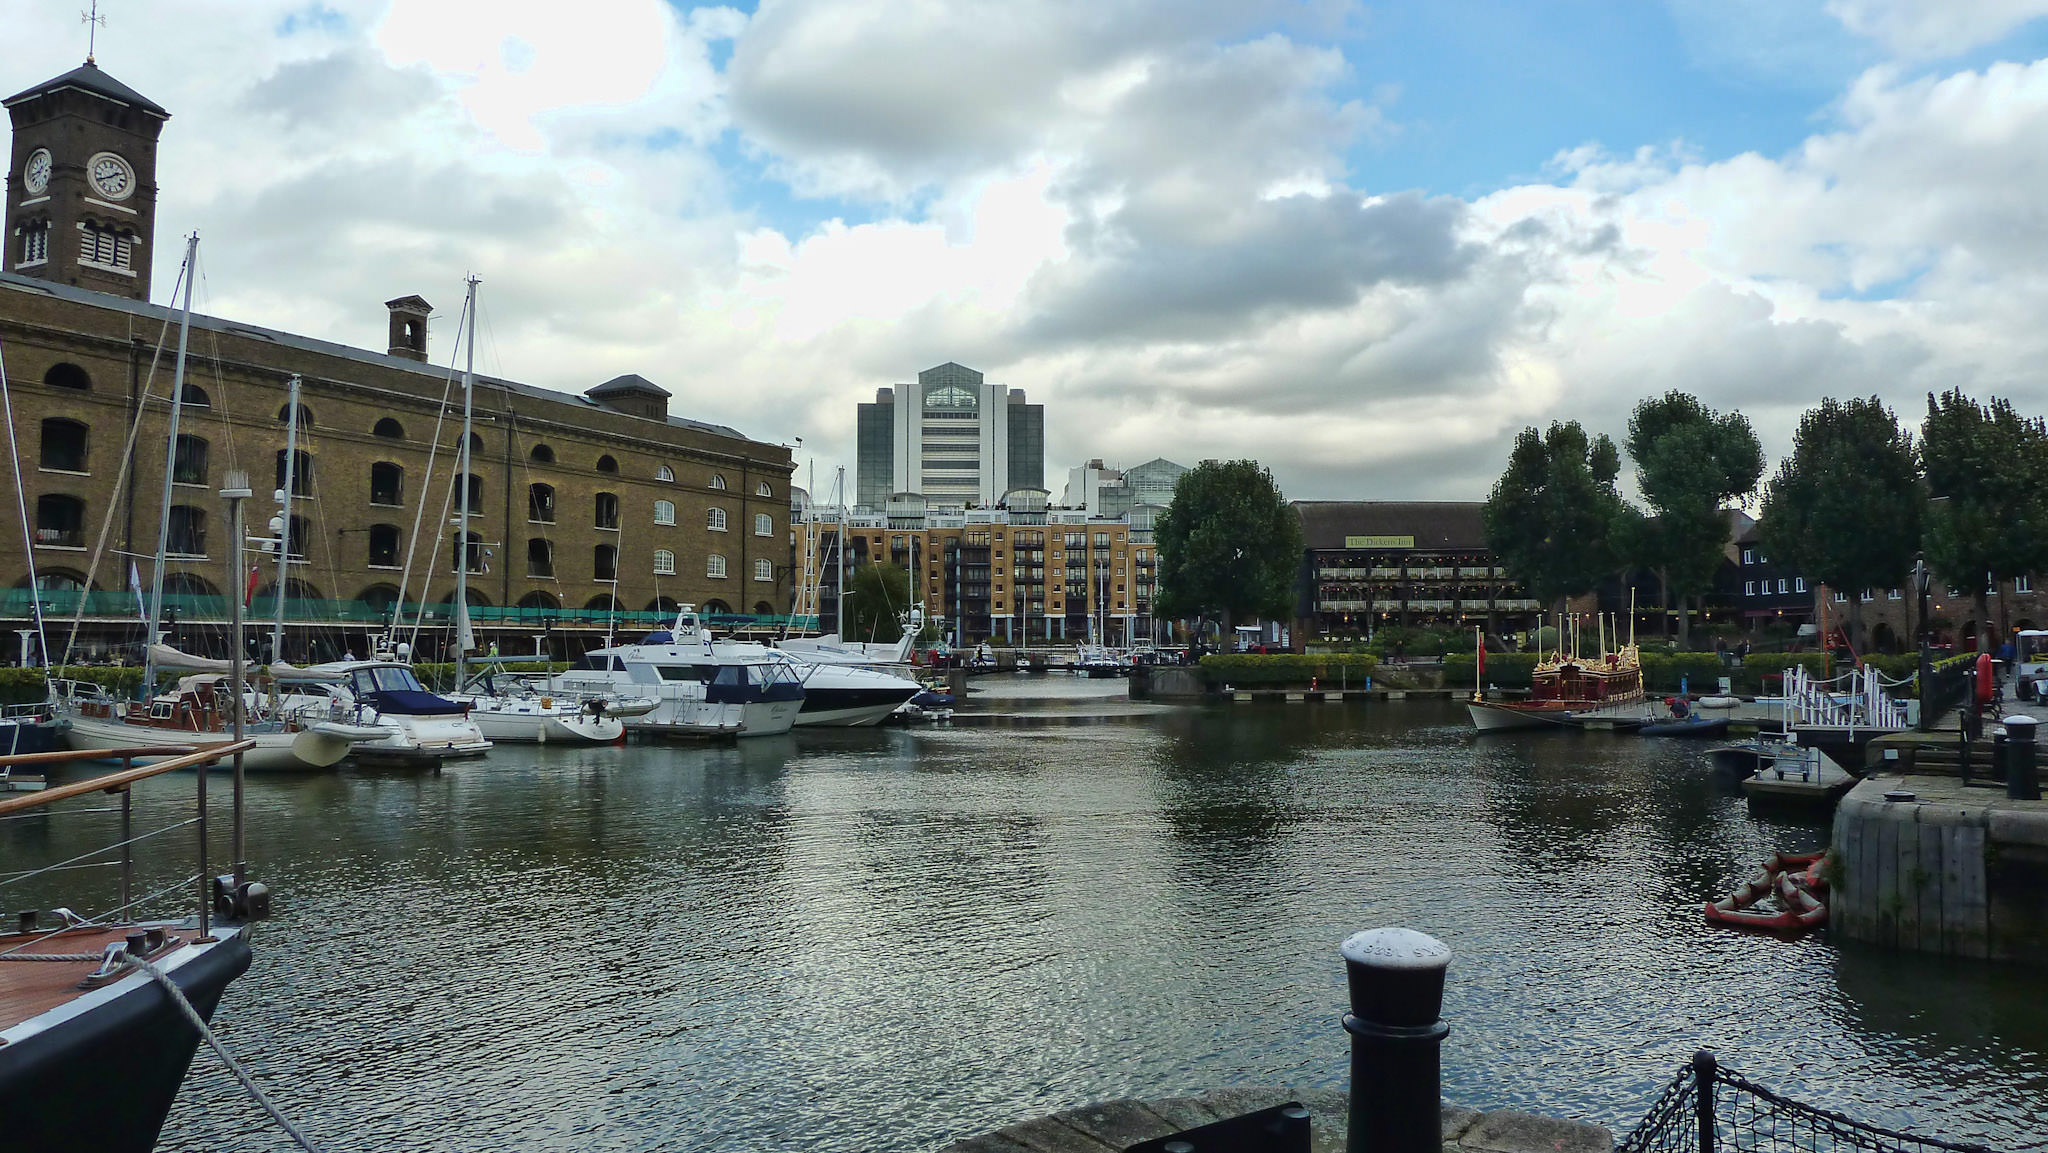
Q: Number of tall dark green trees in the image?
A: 5